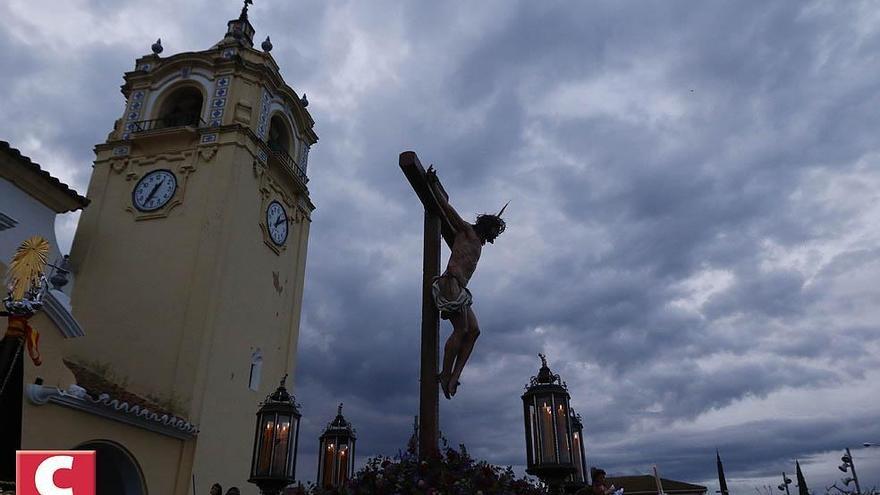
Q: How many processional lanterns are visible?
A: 4